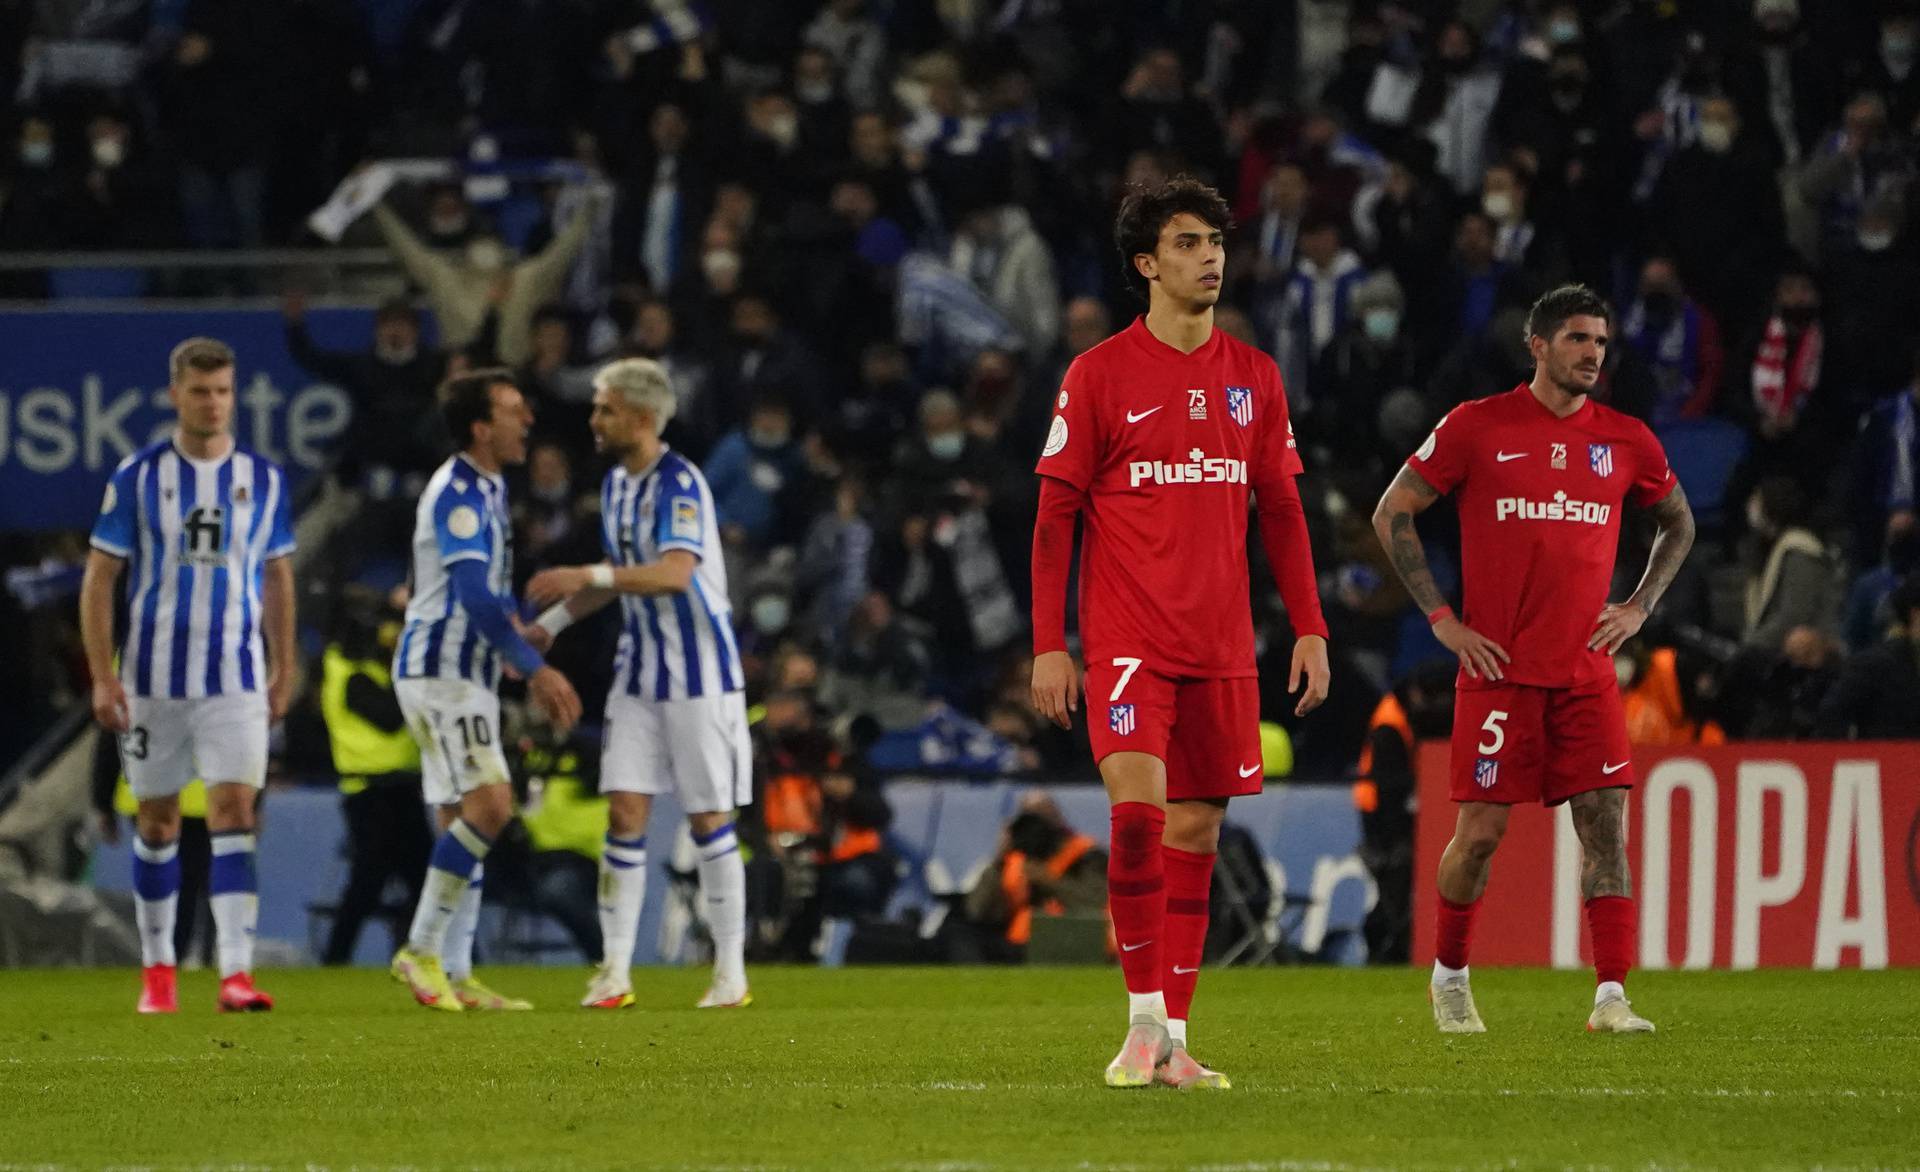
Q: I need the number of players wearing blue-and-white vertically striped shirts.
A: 3